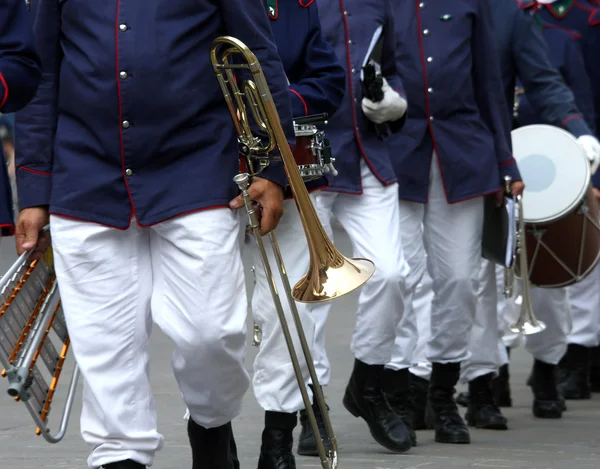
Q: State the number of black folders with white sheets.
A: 2